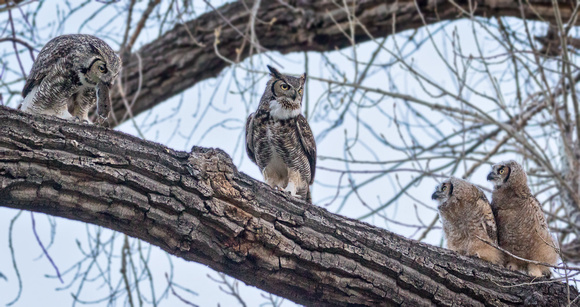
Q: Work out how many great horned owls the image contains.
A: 4